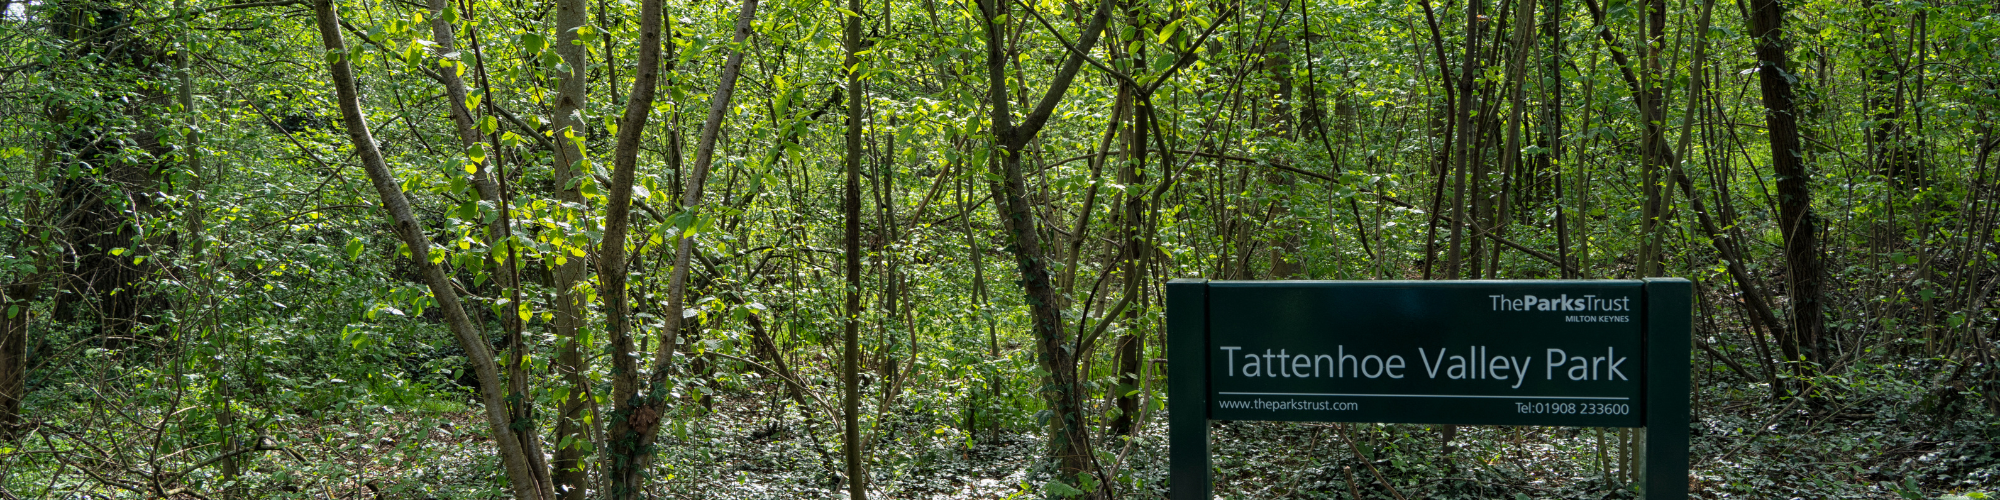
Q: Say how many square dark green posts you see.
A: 2